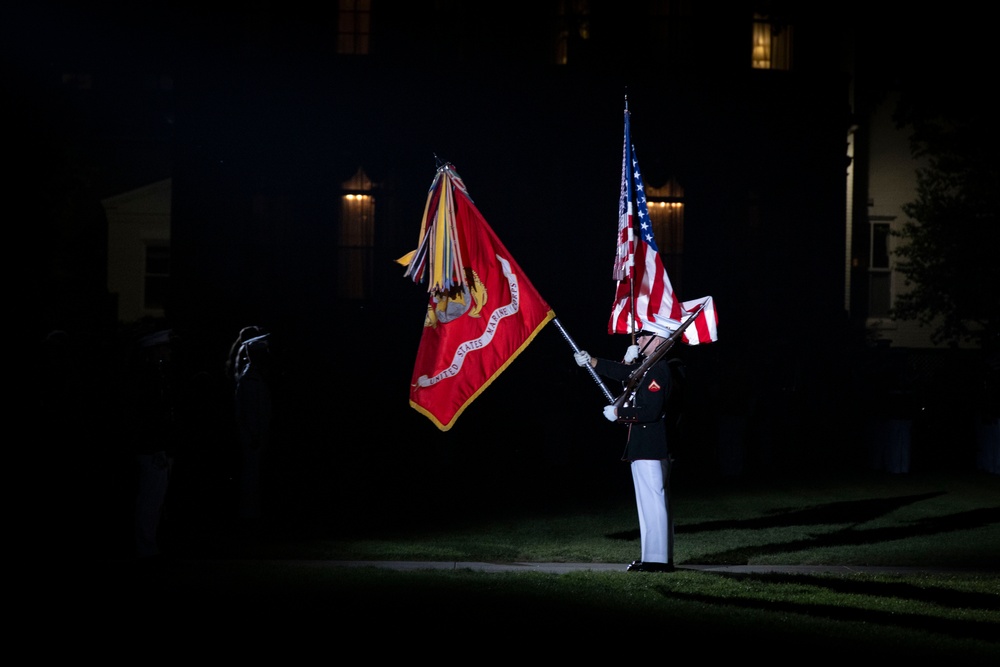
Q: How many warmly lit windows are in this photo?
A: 5